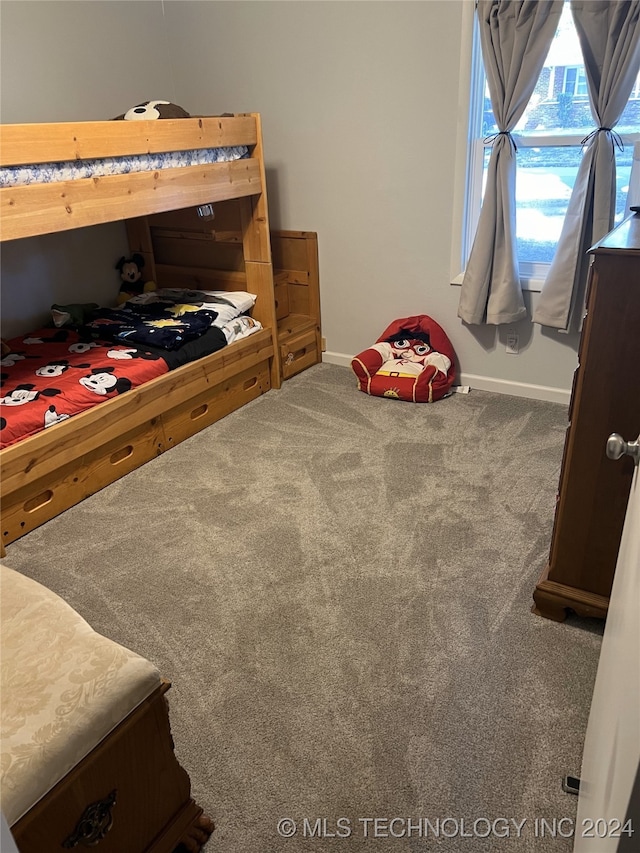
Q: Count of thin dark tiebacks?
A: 2